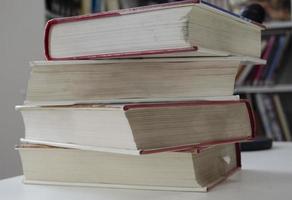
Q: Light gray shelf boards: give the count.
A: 2